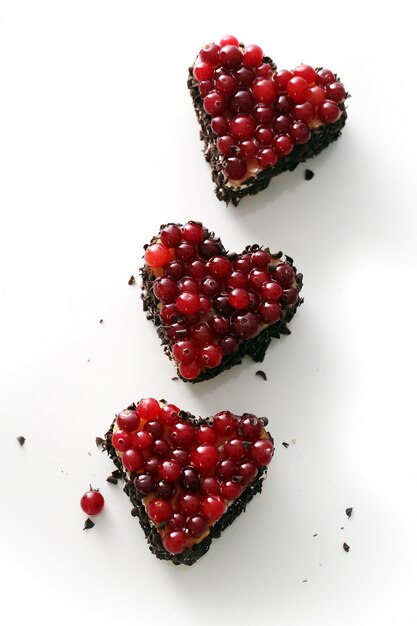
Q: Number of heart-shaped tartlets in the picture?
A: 3